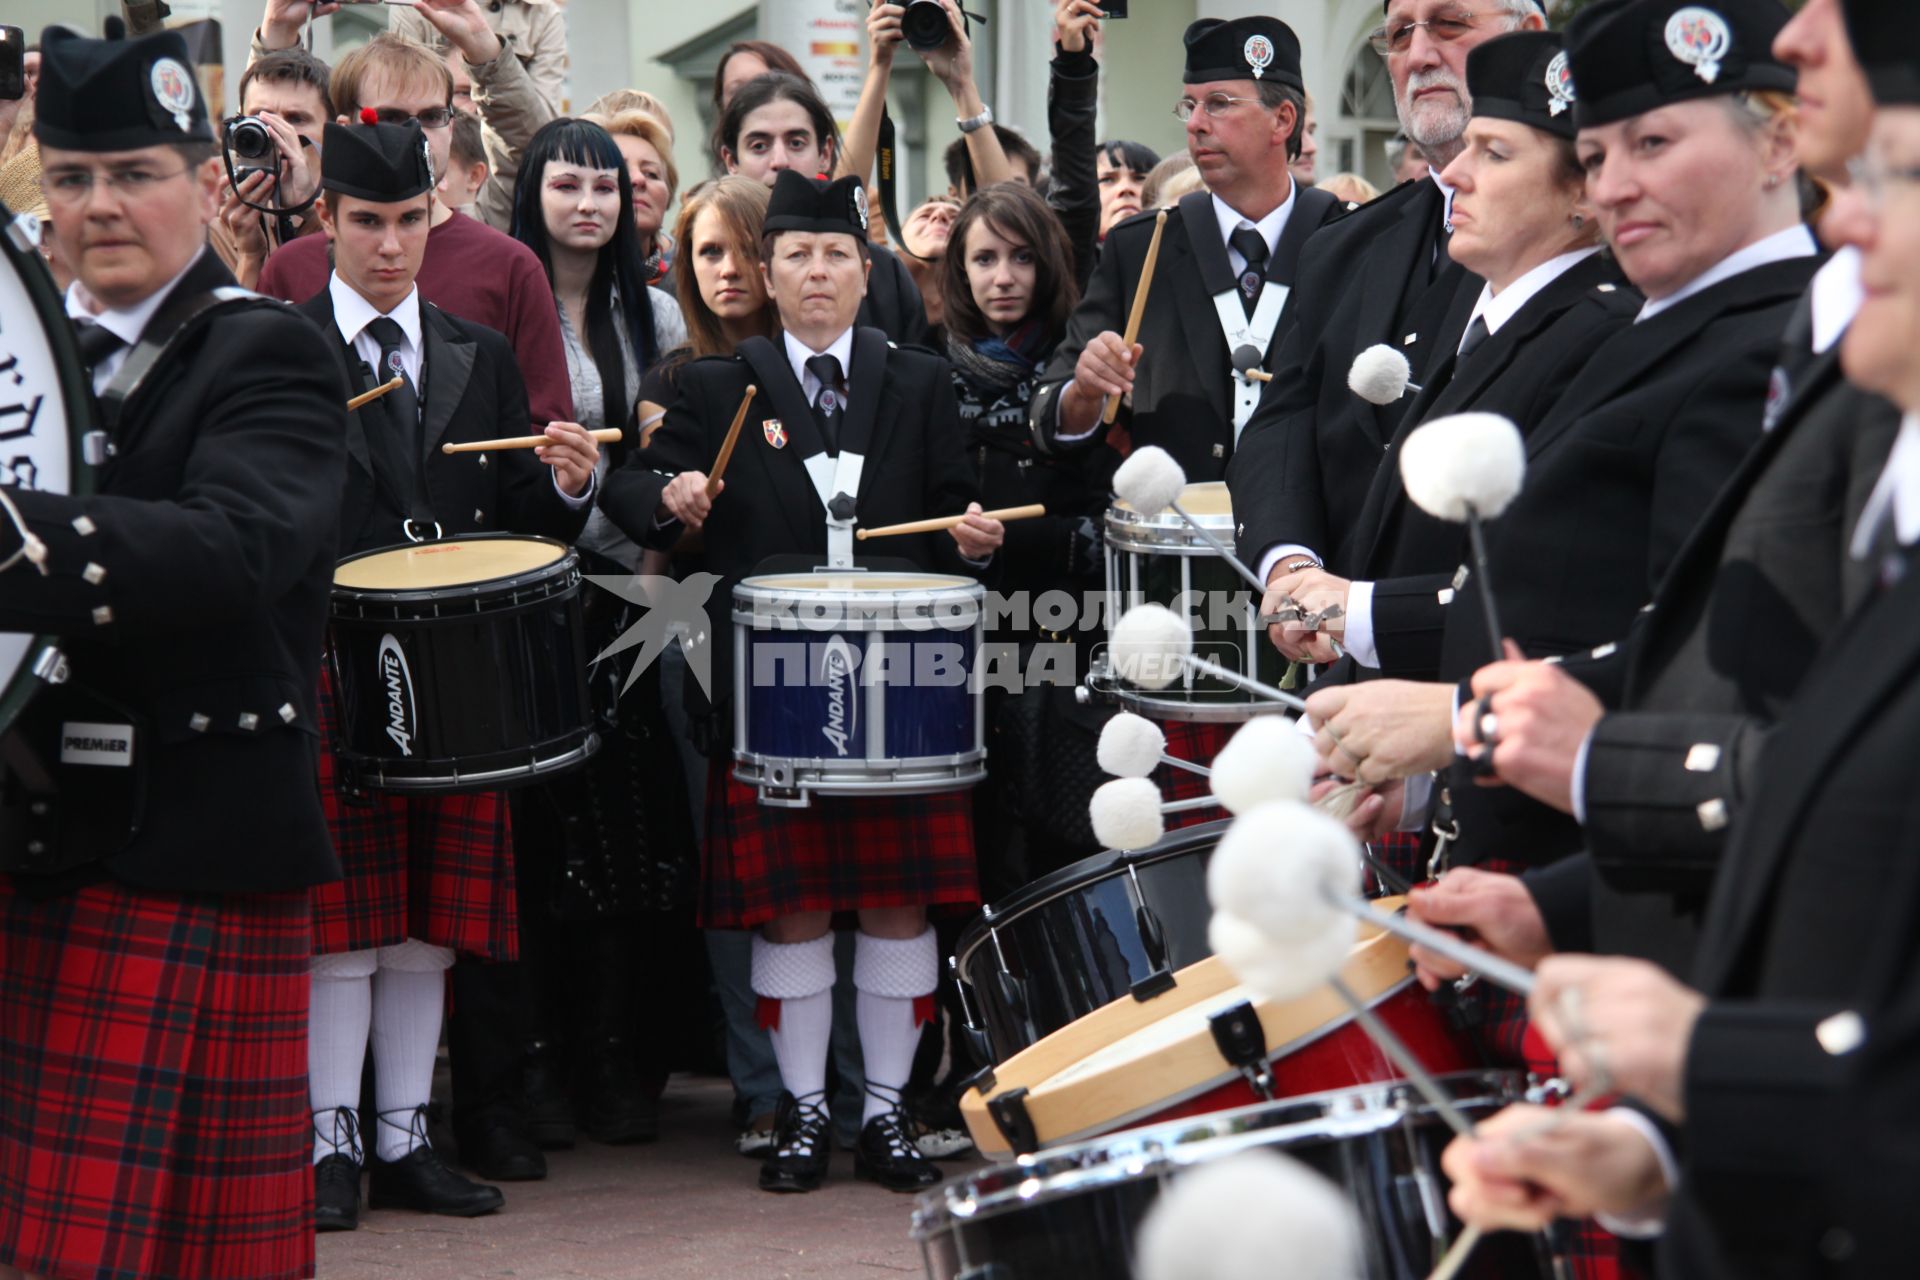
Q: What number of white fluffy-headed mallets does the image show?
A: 10